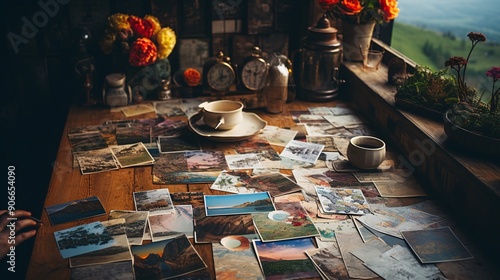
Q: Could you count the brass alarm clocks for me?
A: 2